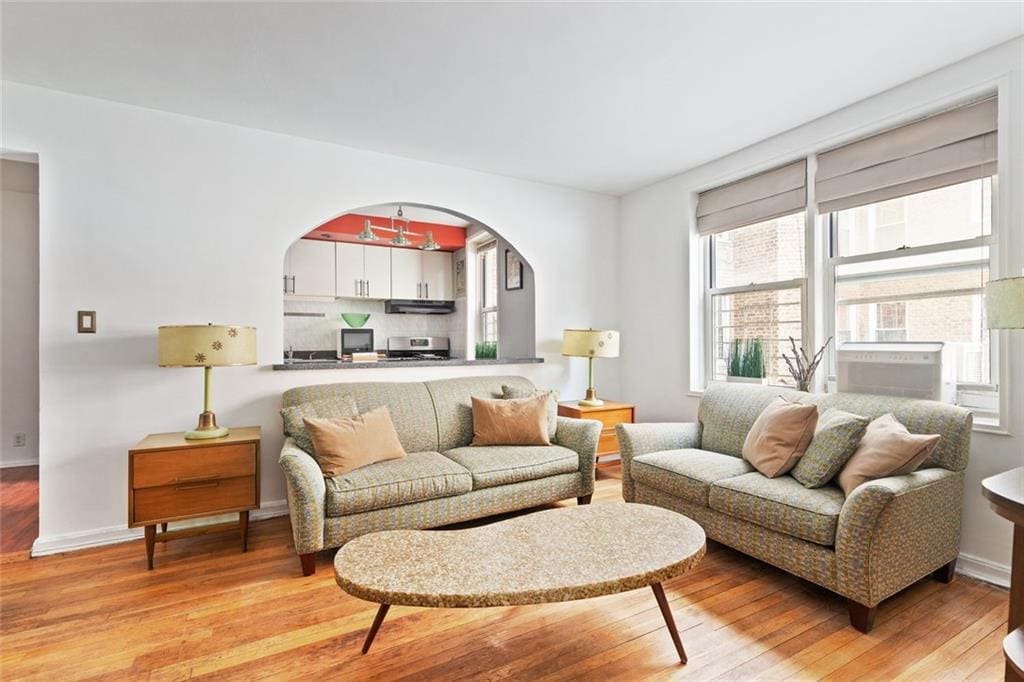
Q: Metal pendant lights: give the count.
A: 3